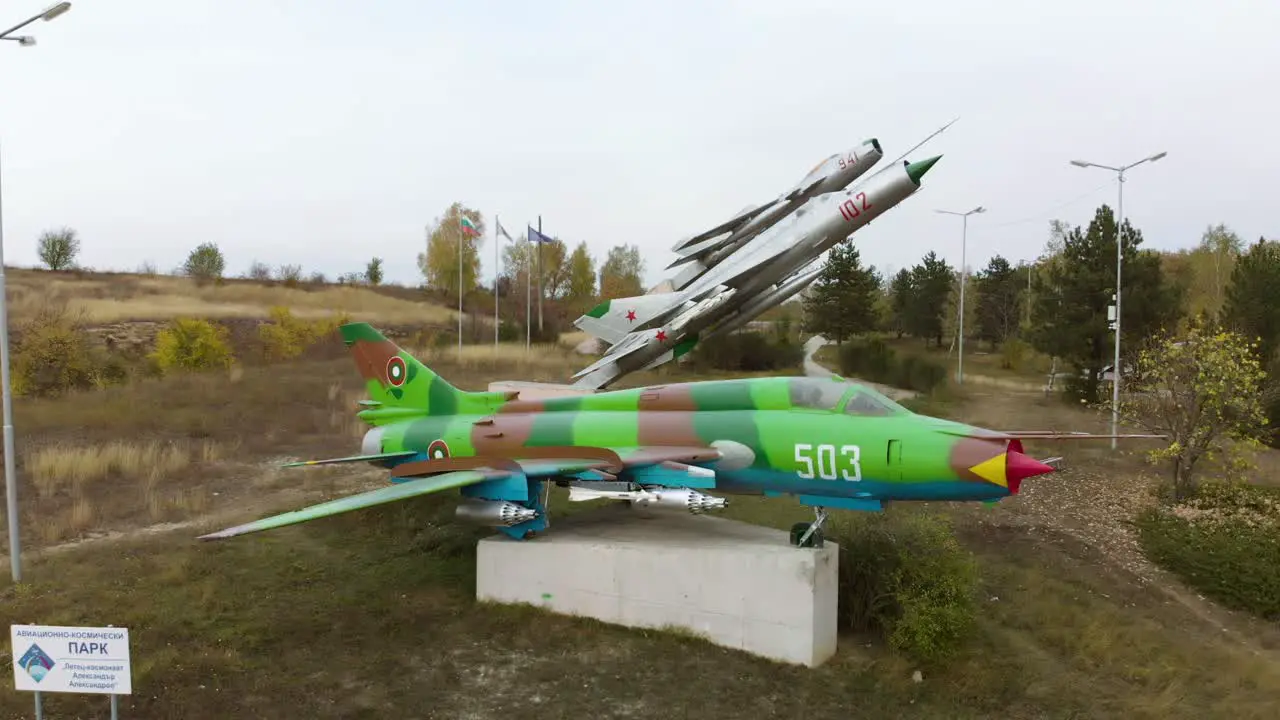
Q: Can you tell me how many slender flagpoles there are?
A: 3